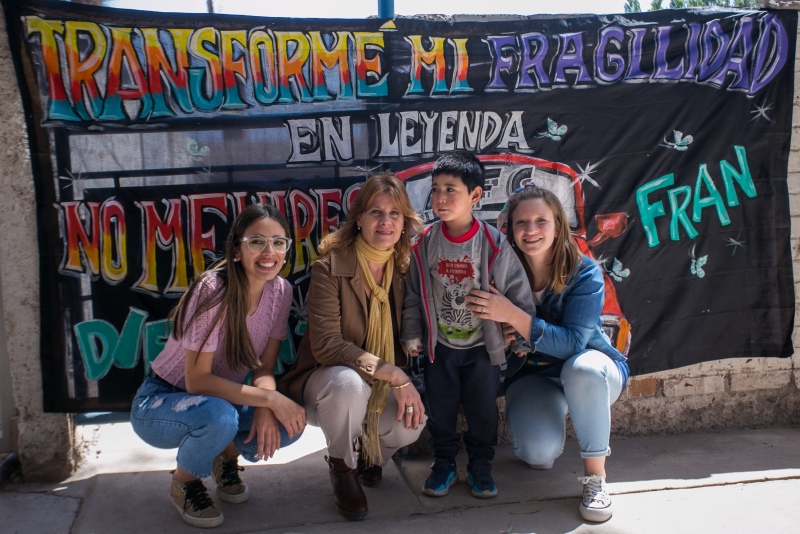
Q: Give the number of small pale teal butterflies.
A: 5